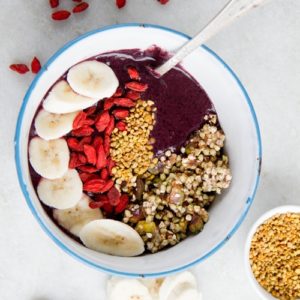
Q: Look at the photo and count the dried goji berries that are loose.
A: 8